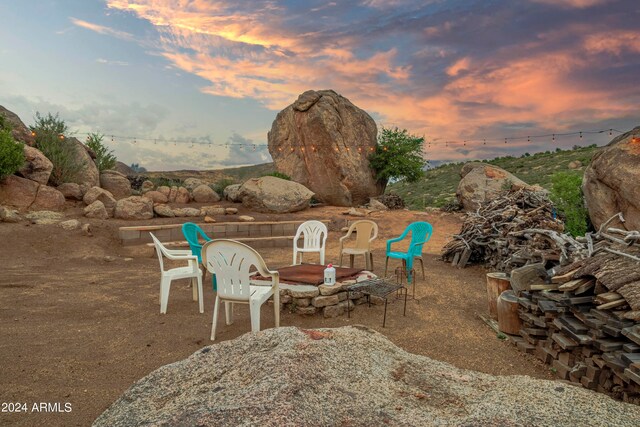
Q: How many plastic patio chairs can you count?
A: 6